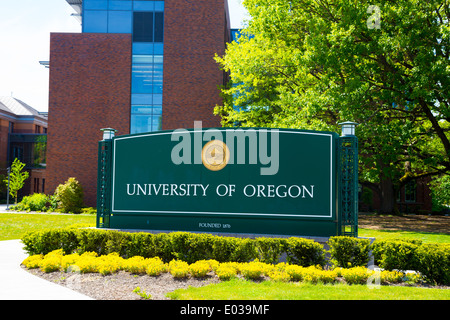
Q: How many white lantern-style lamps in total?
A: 2